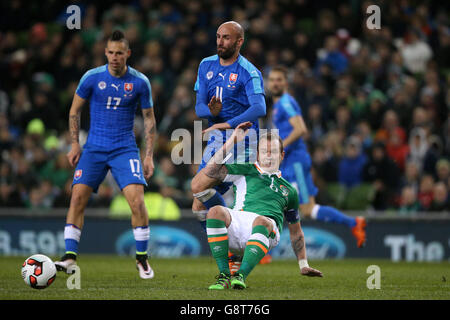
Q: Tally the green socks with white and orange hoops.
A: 2